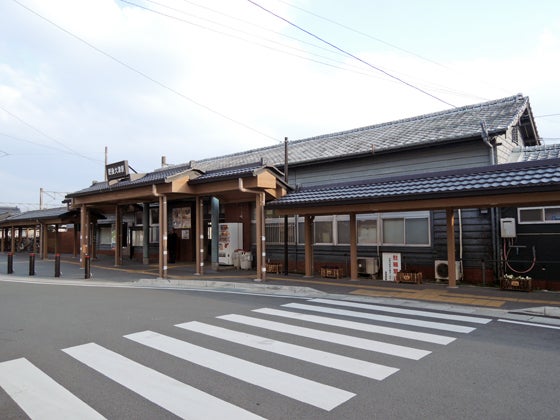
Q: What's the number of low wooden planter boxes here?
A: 4